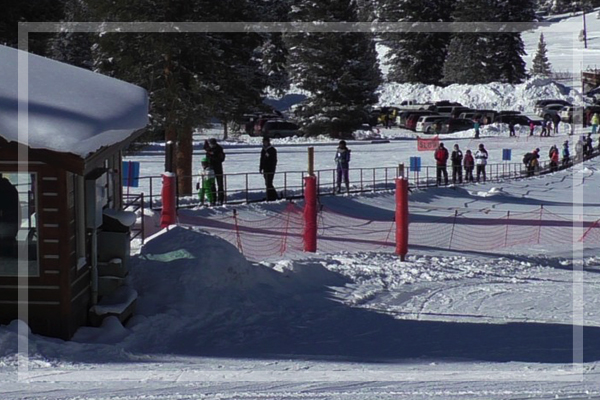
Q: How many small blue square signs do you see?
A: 3